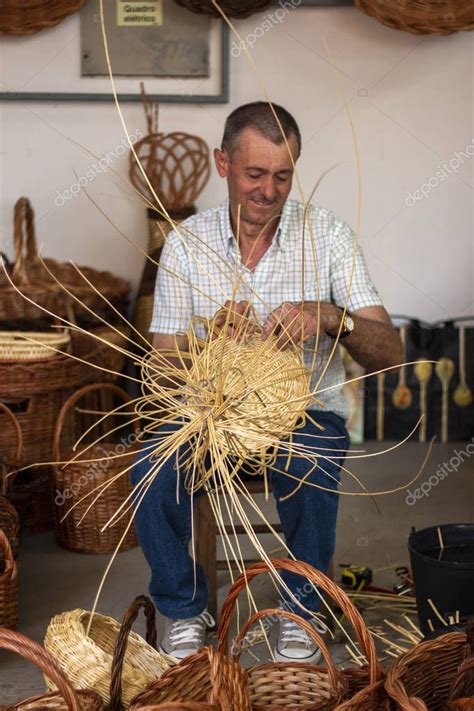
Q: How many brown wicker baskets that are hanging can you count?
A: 3